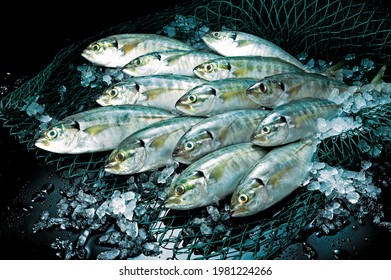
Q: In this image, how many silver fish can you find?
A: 13